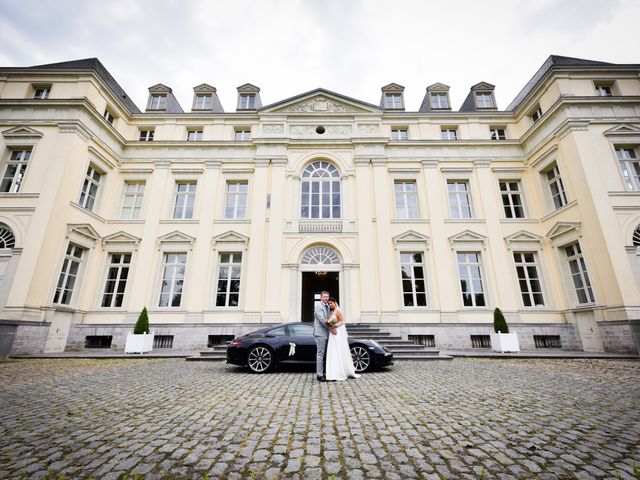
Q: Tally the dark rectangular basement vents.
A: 6